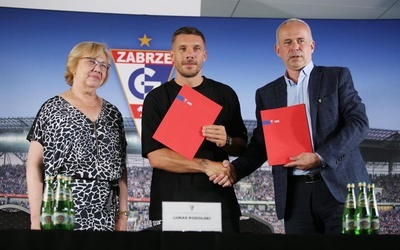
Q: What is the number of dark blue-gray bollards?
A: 0